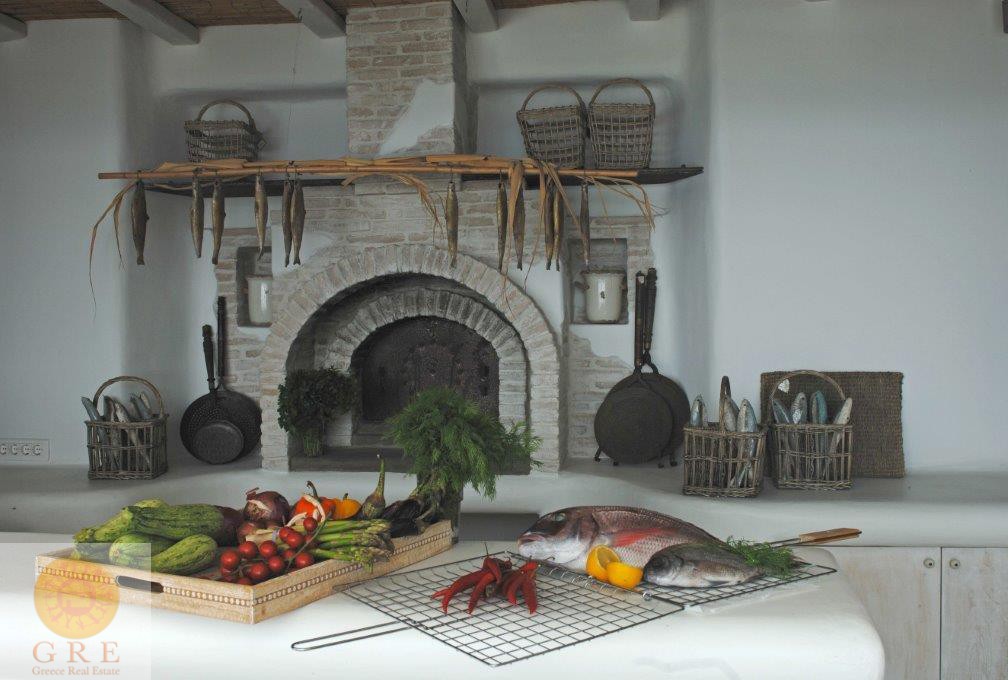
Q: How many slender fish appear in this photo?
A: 12